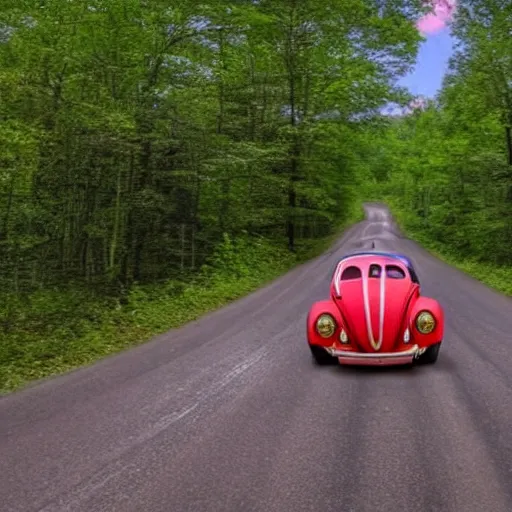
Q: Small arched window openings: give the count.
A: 3